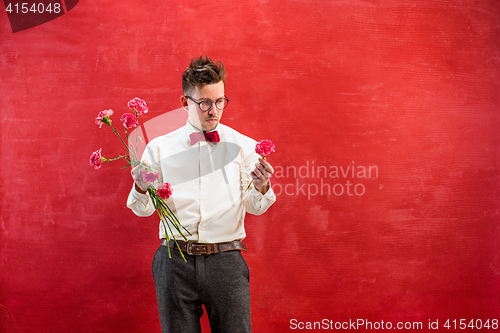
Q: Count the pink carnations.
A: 7